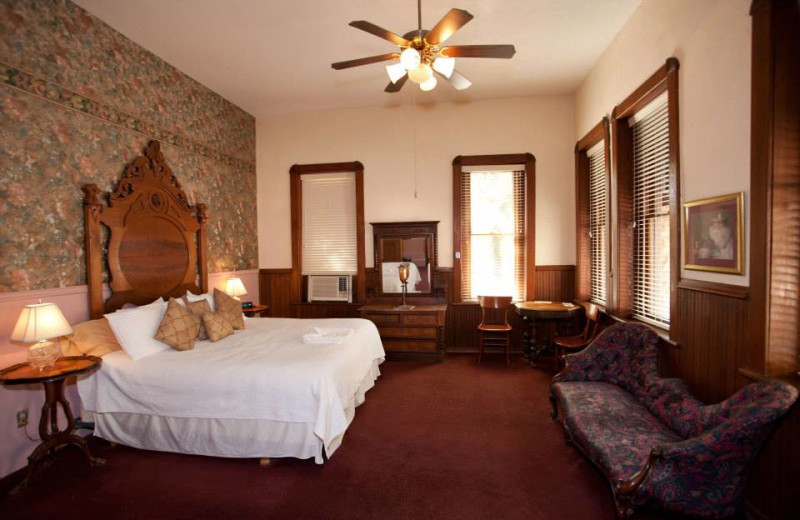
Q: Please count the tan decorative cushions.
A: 4